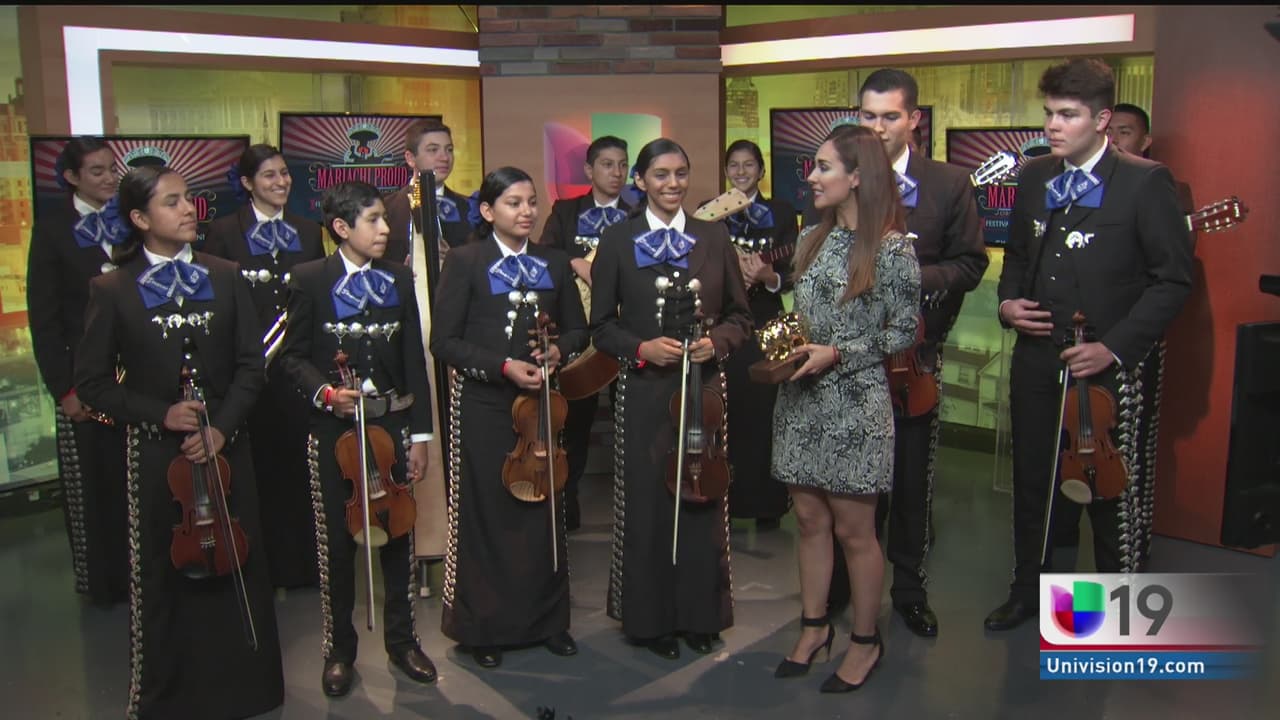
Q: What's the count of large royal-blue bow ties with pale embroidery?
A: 11